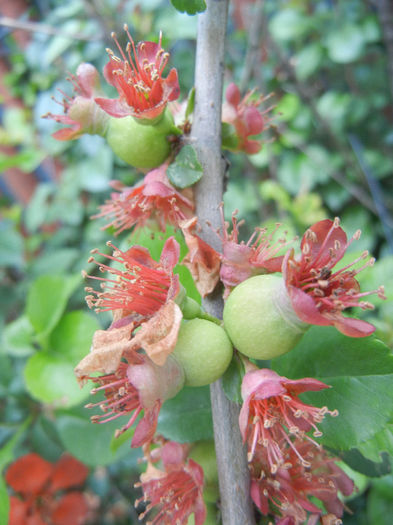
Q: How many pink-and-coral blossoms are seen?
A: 11